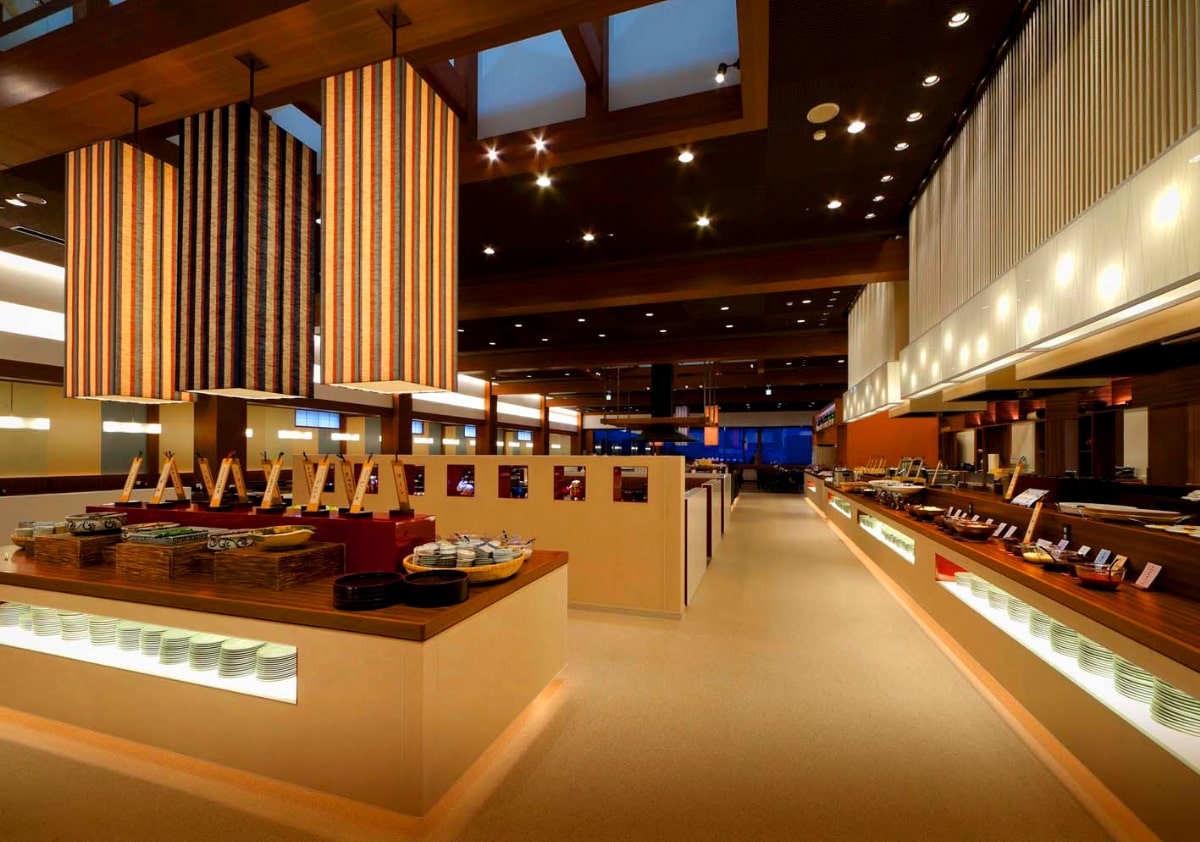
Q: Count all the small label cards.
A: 13